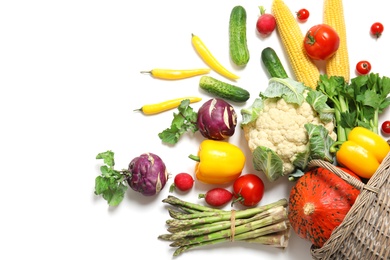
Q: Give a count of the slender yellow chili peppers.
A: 3